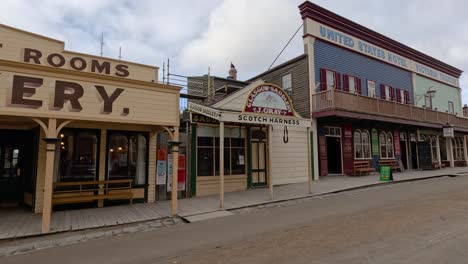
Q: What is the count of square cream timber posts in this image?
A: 5